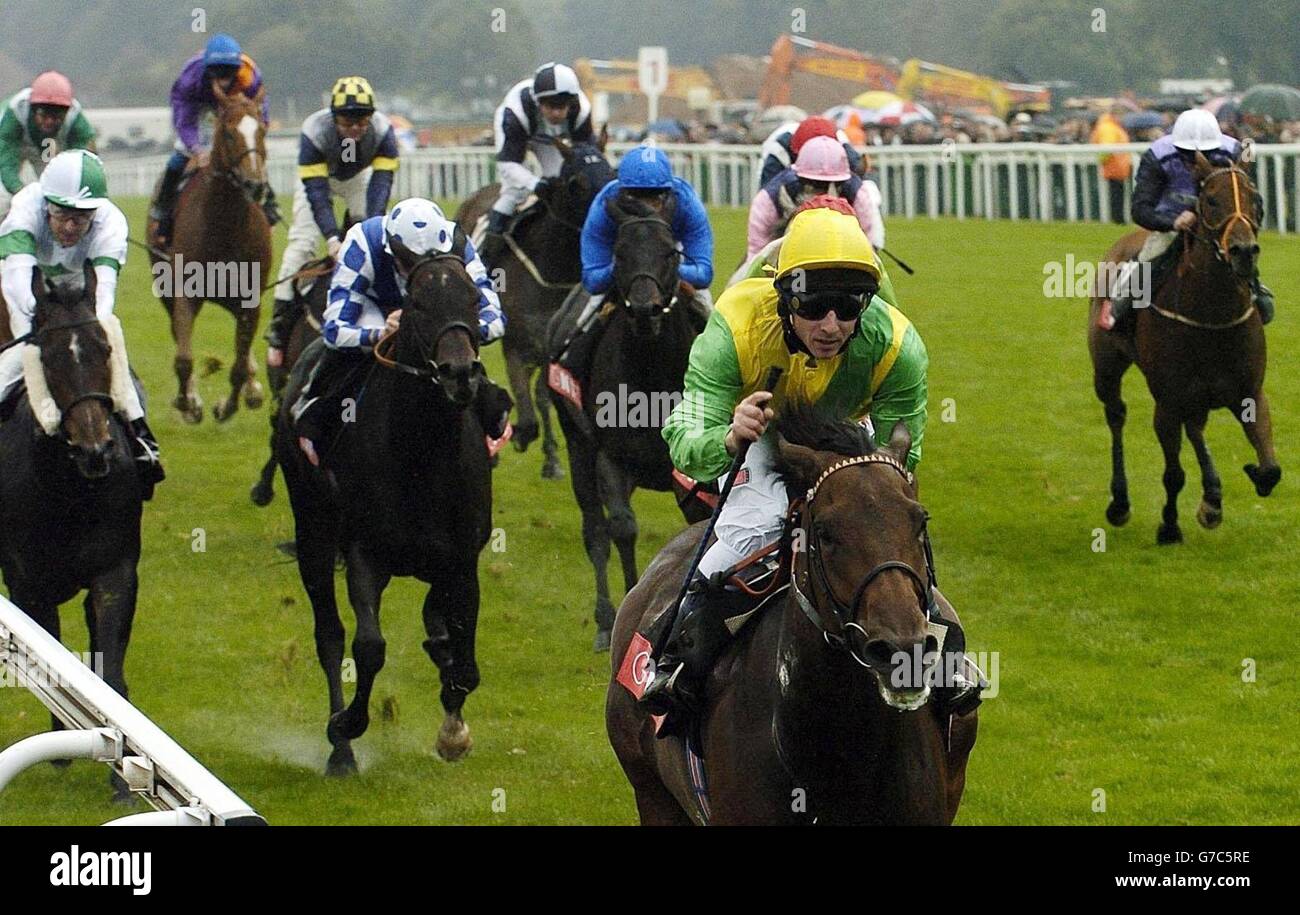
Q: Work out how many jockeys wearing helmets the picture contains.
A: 12